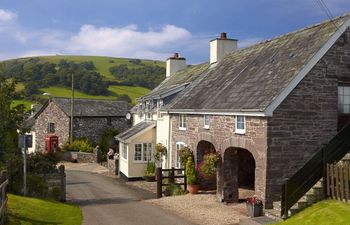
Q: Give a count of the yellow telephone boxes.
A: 0